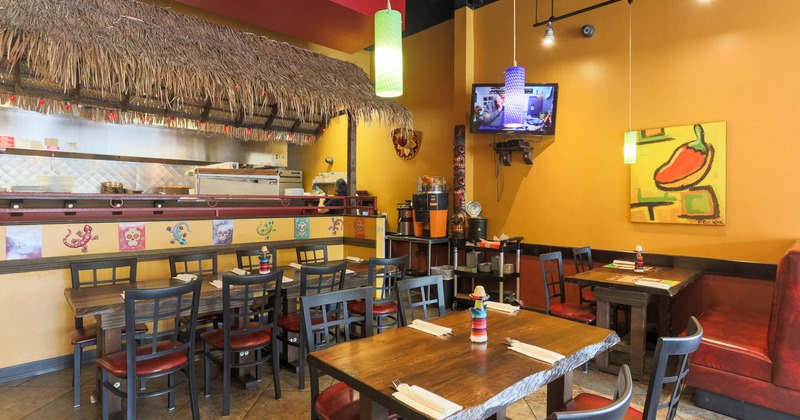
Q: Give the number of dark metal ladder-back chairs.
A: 14